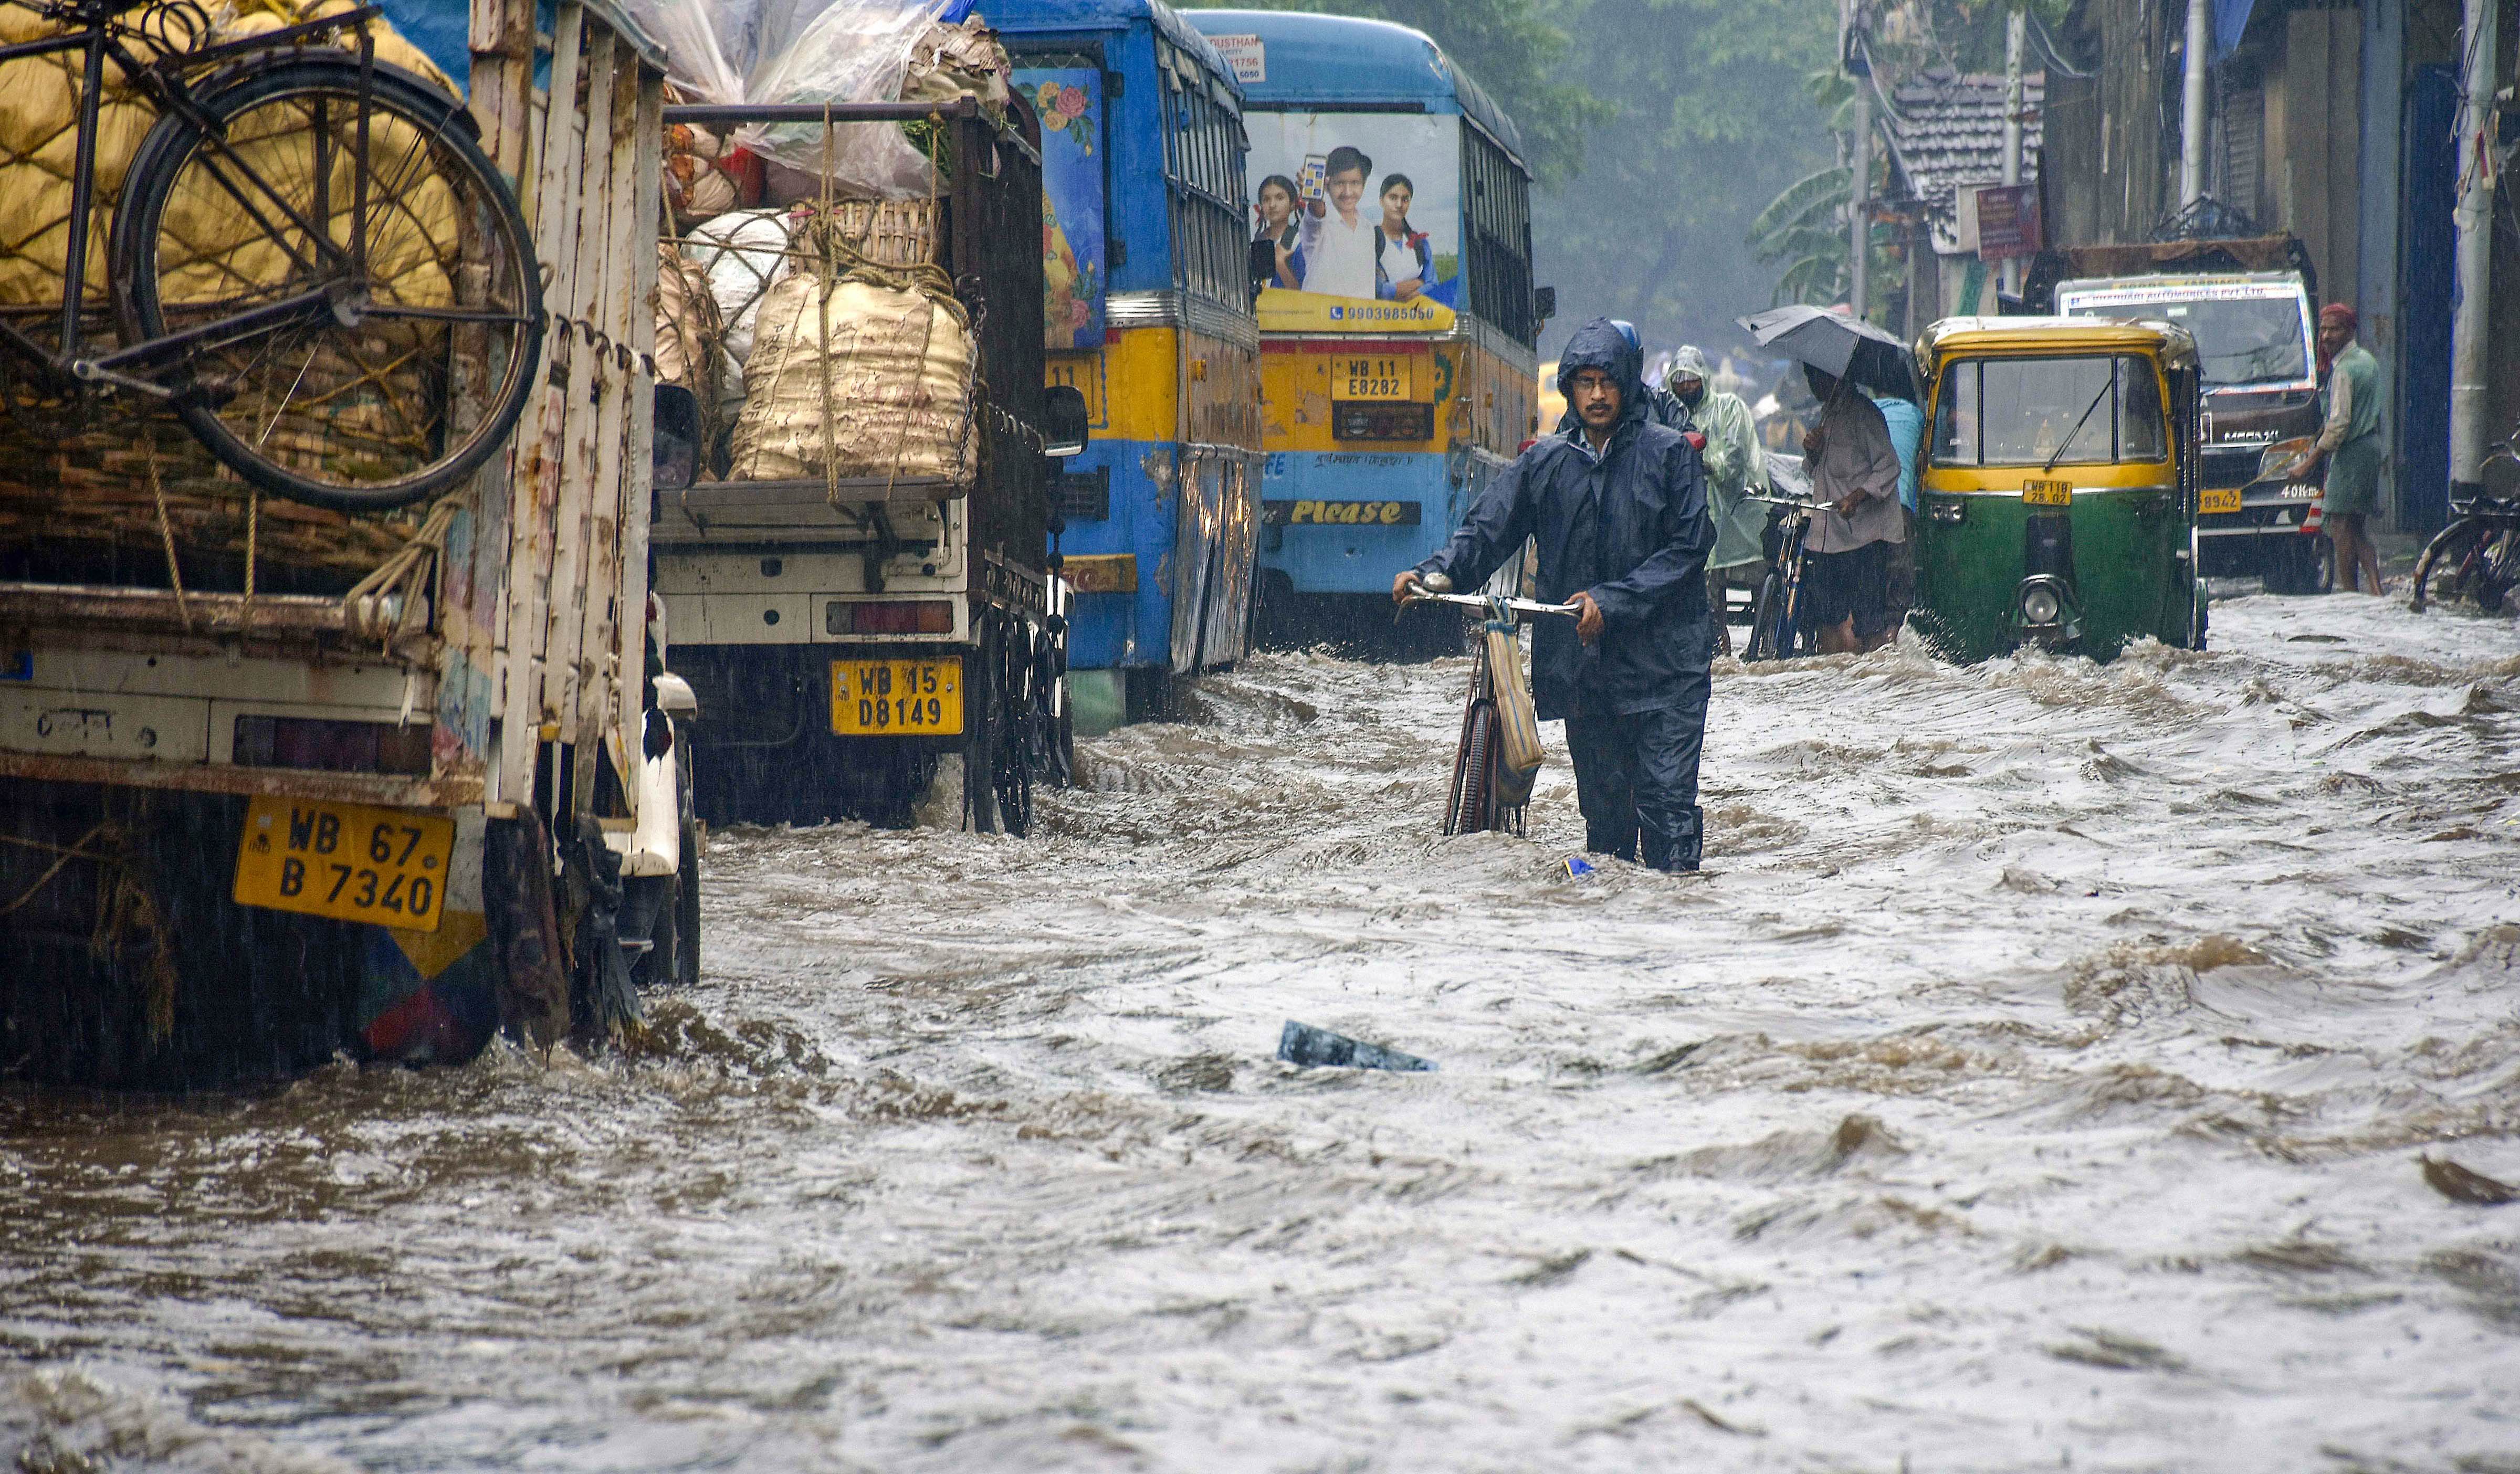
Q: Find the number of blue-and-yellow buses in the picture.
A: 2